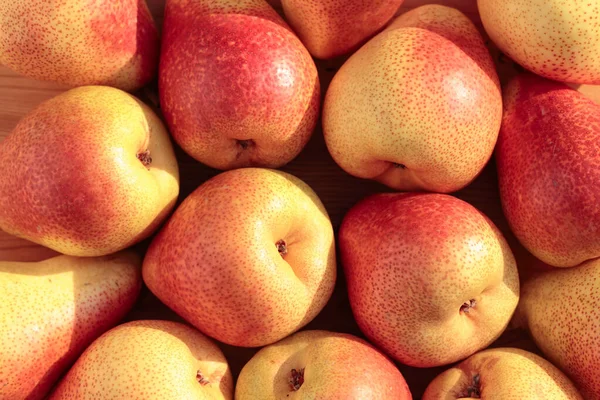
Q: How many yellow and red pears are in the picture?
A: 14